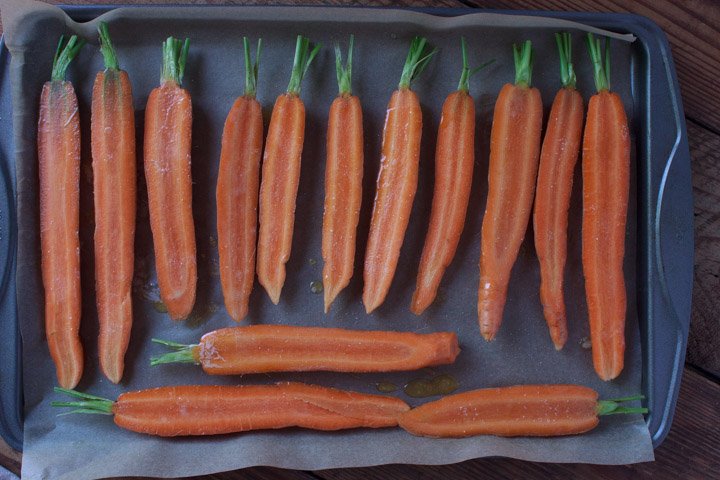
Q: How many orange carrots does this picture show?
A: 14